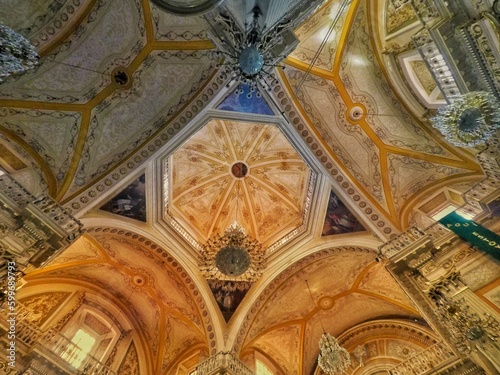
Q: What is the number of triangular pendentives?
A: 4